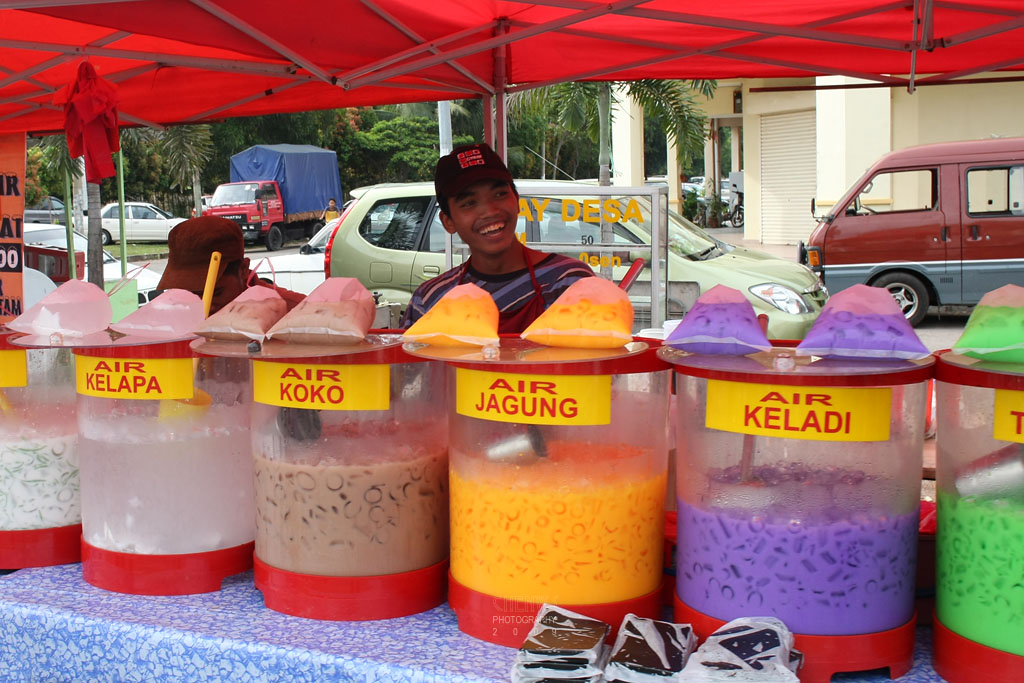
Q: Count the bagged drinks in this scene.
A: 9